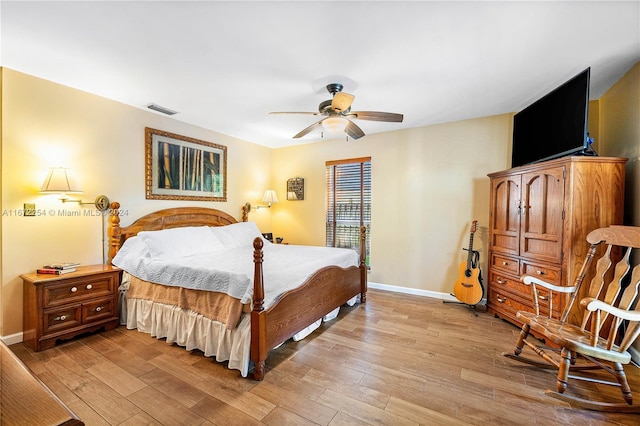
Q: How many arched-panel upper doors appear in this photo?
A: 2